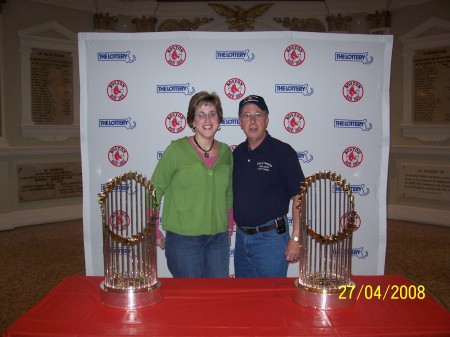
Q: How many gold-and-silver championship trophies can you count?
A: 2